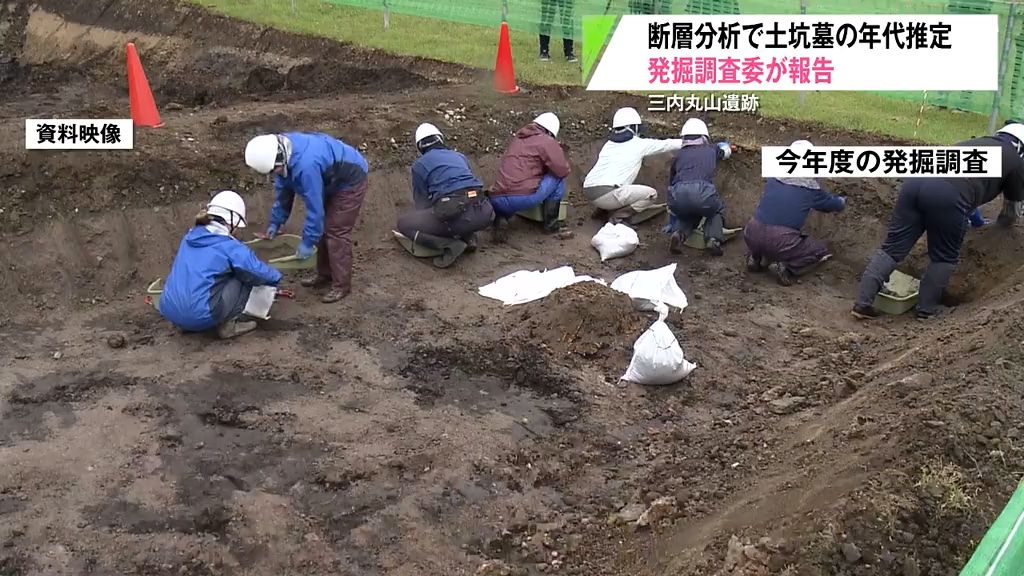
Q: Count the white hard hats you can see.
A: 8